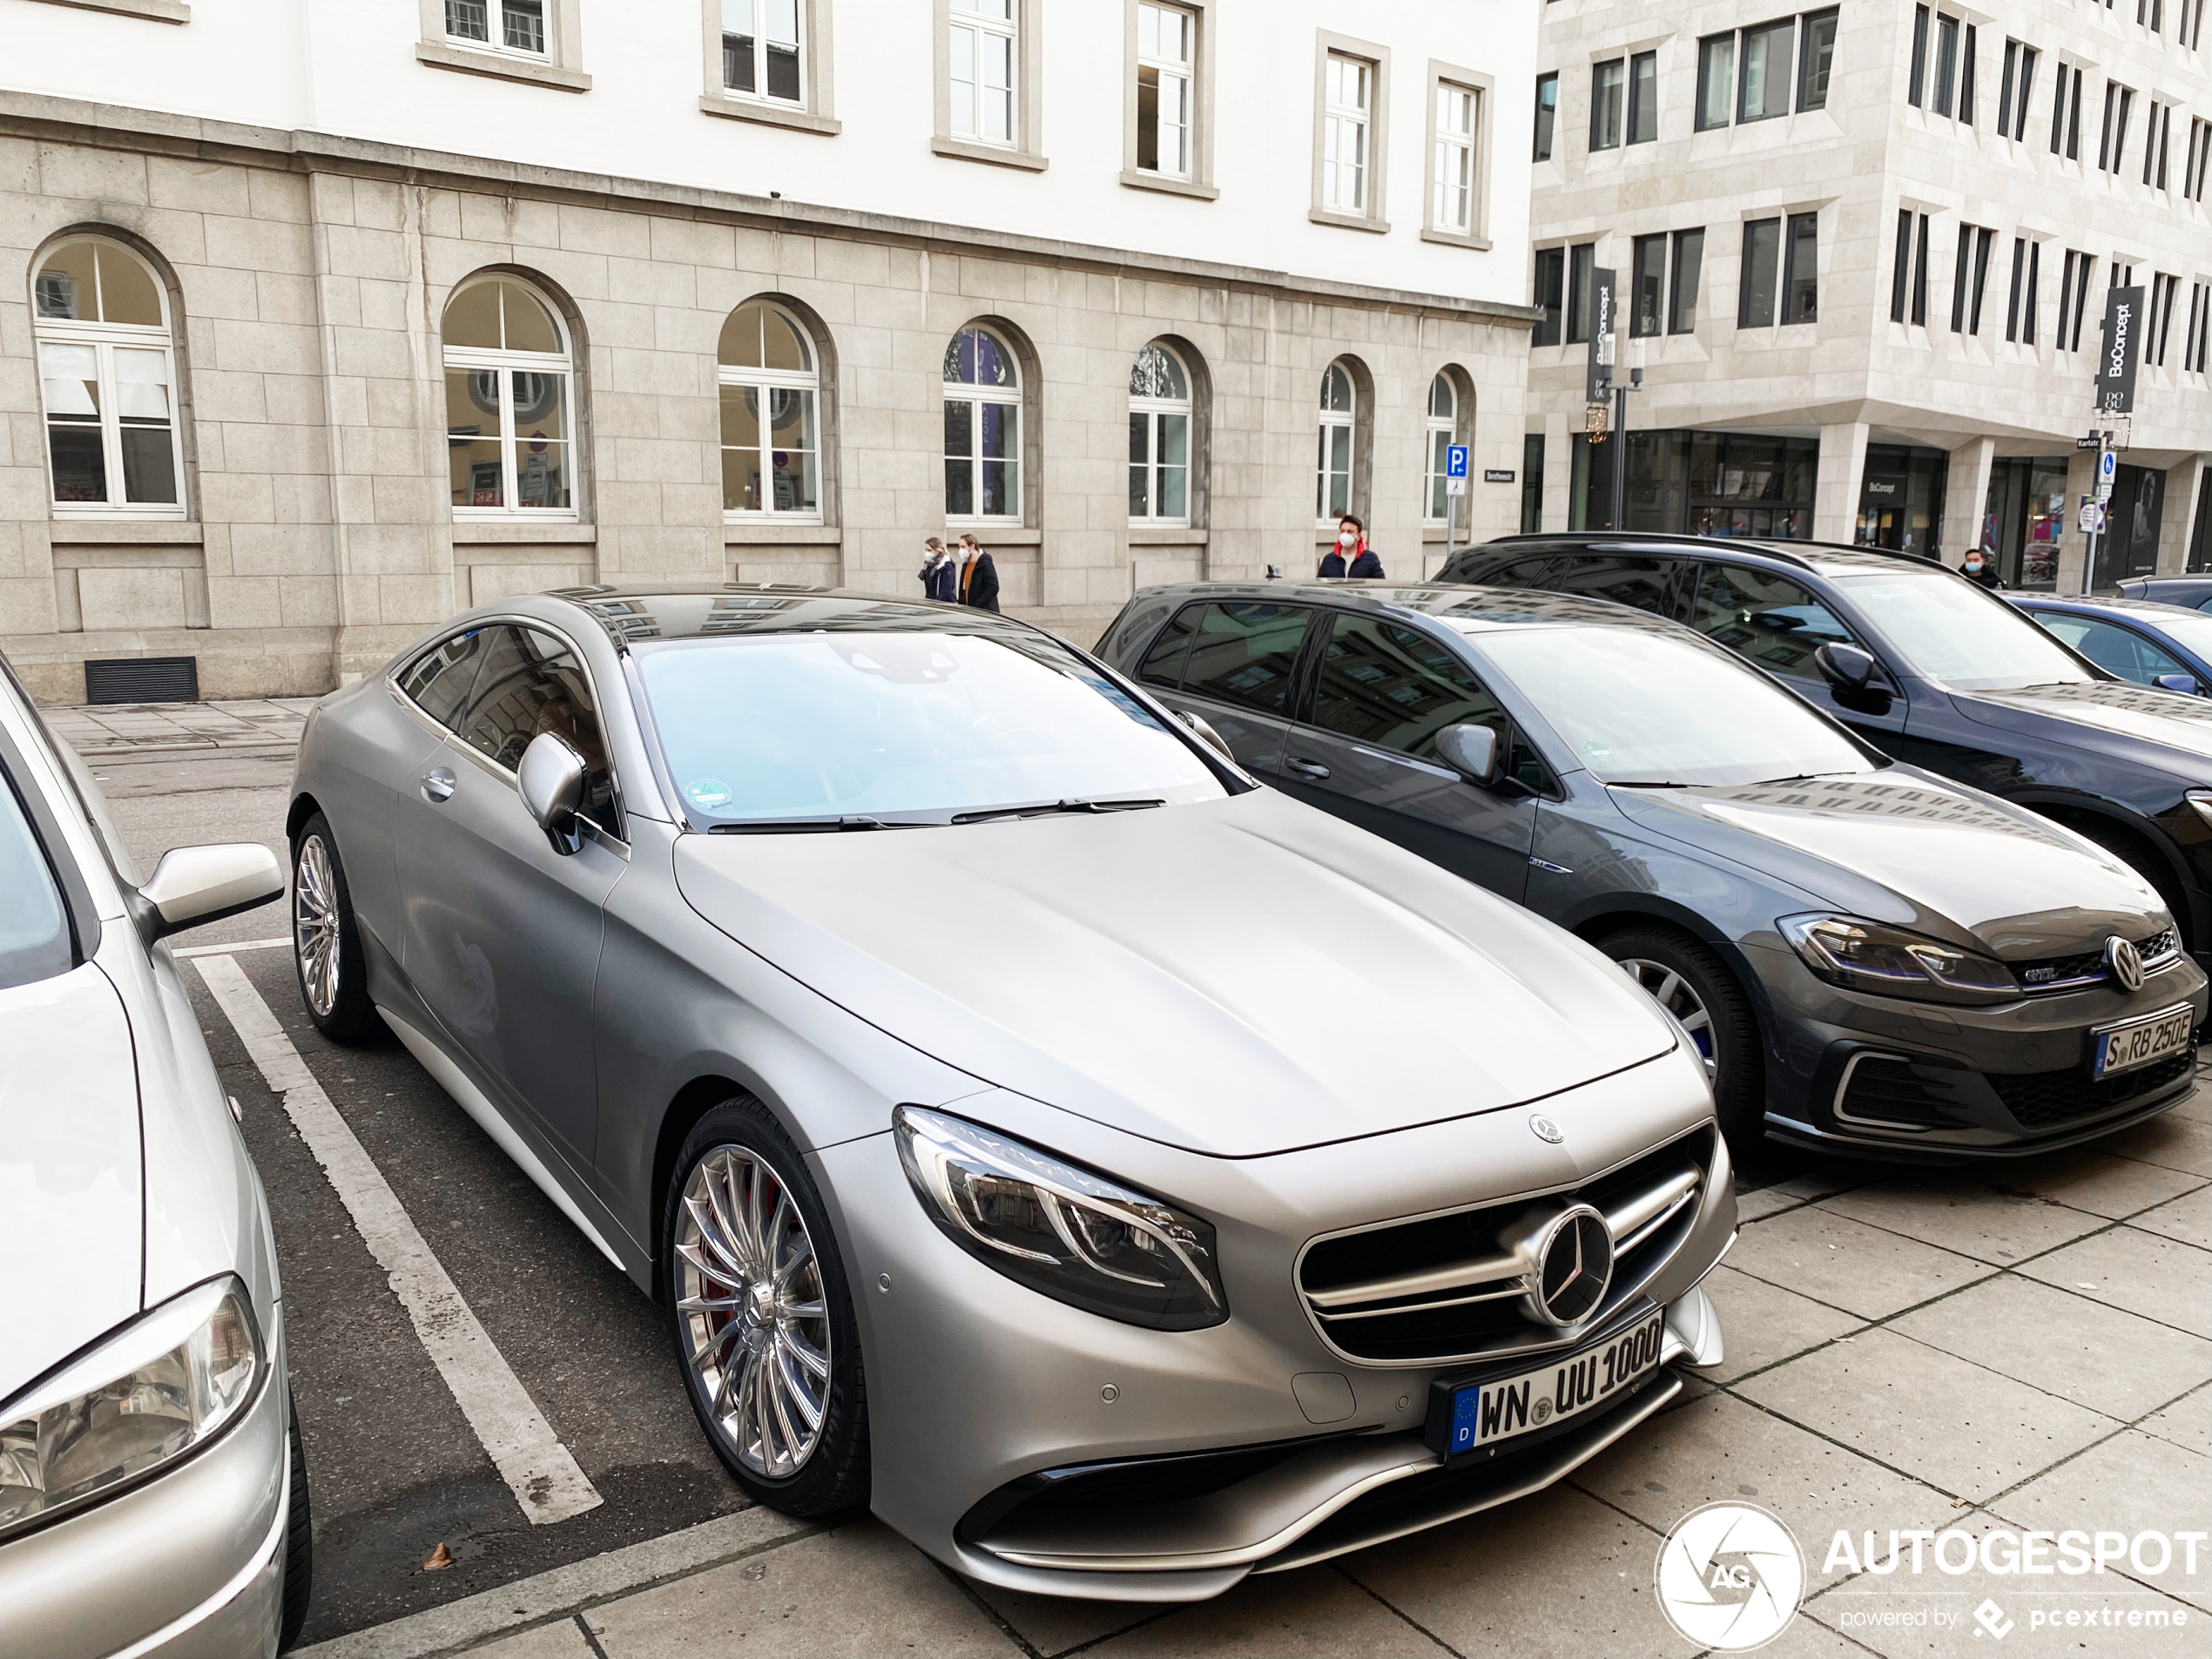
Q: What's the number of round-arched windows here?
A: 7